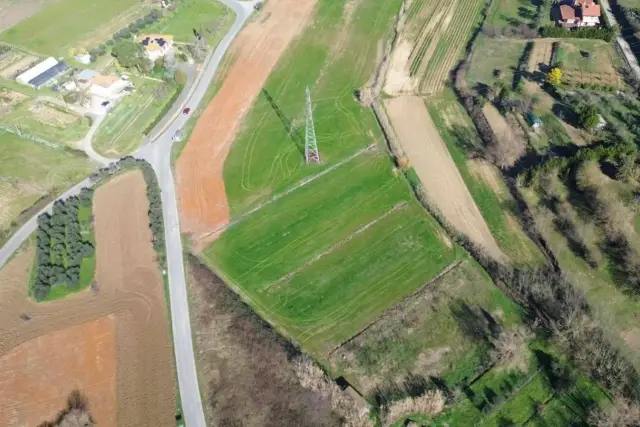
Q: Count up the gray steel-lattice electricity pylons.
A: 1